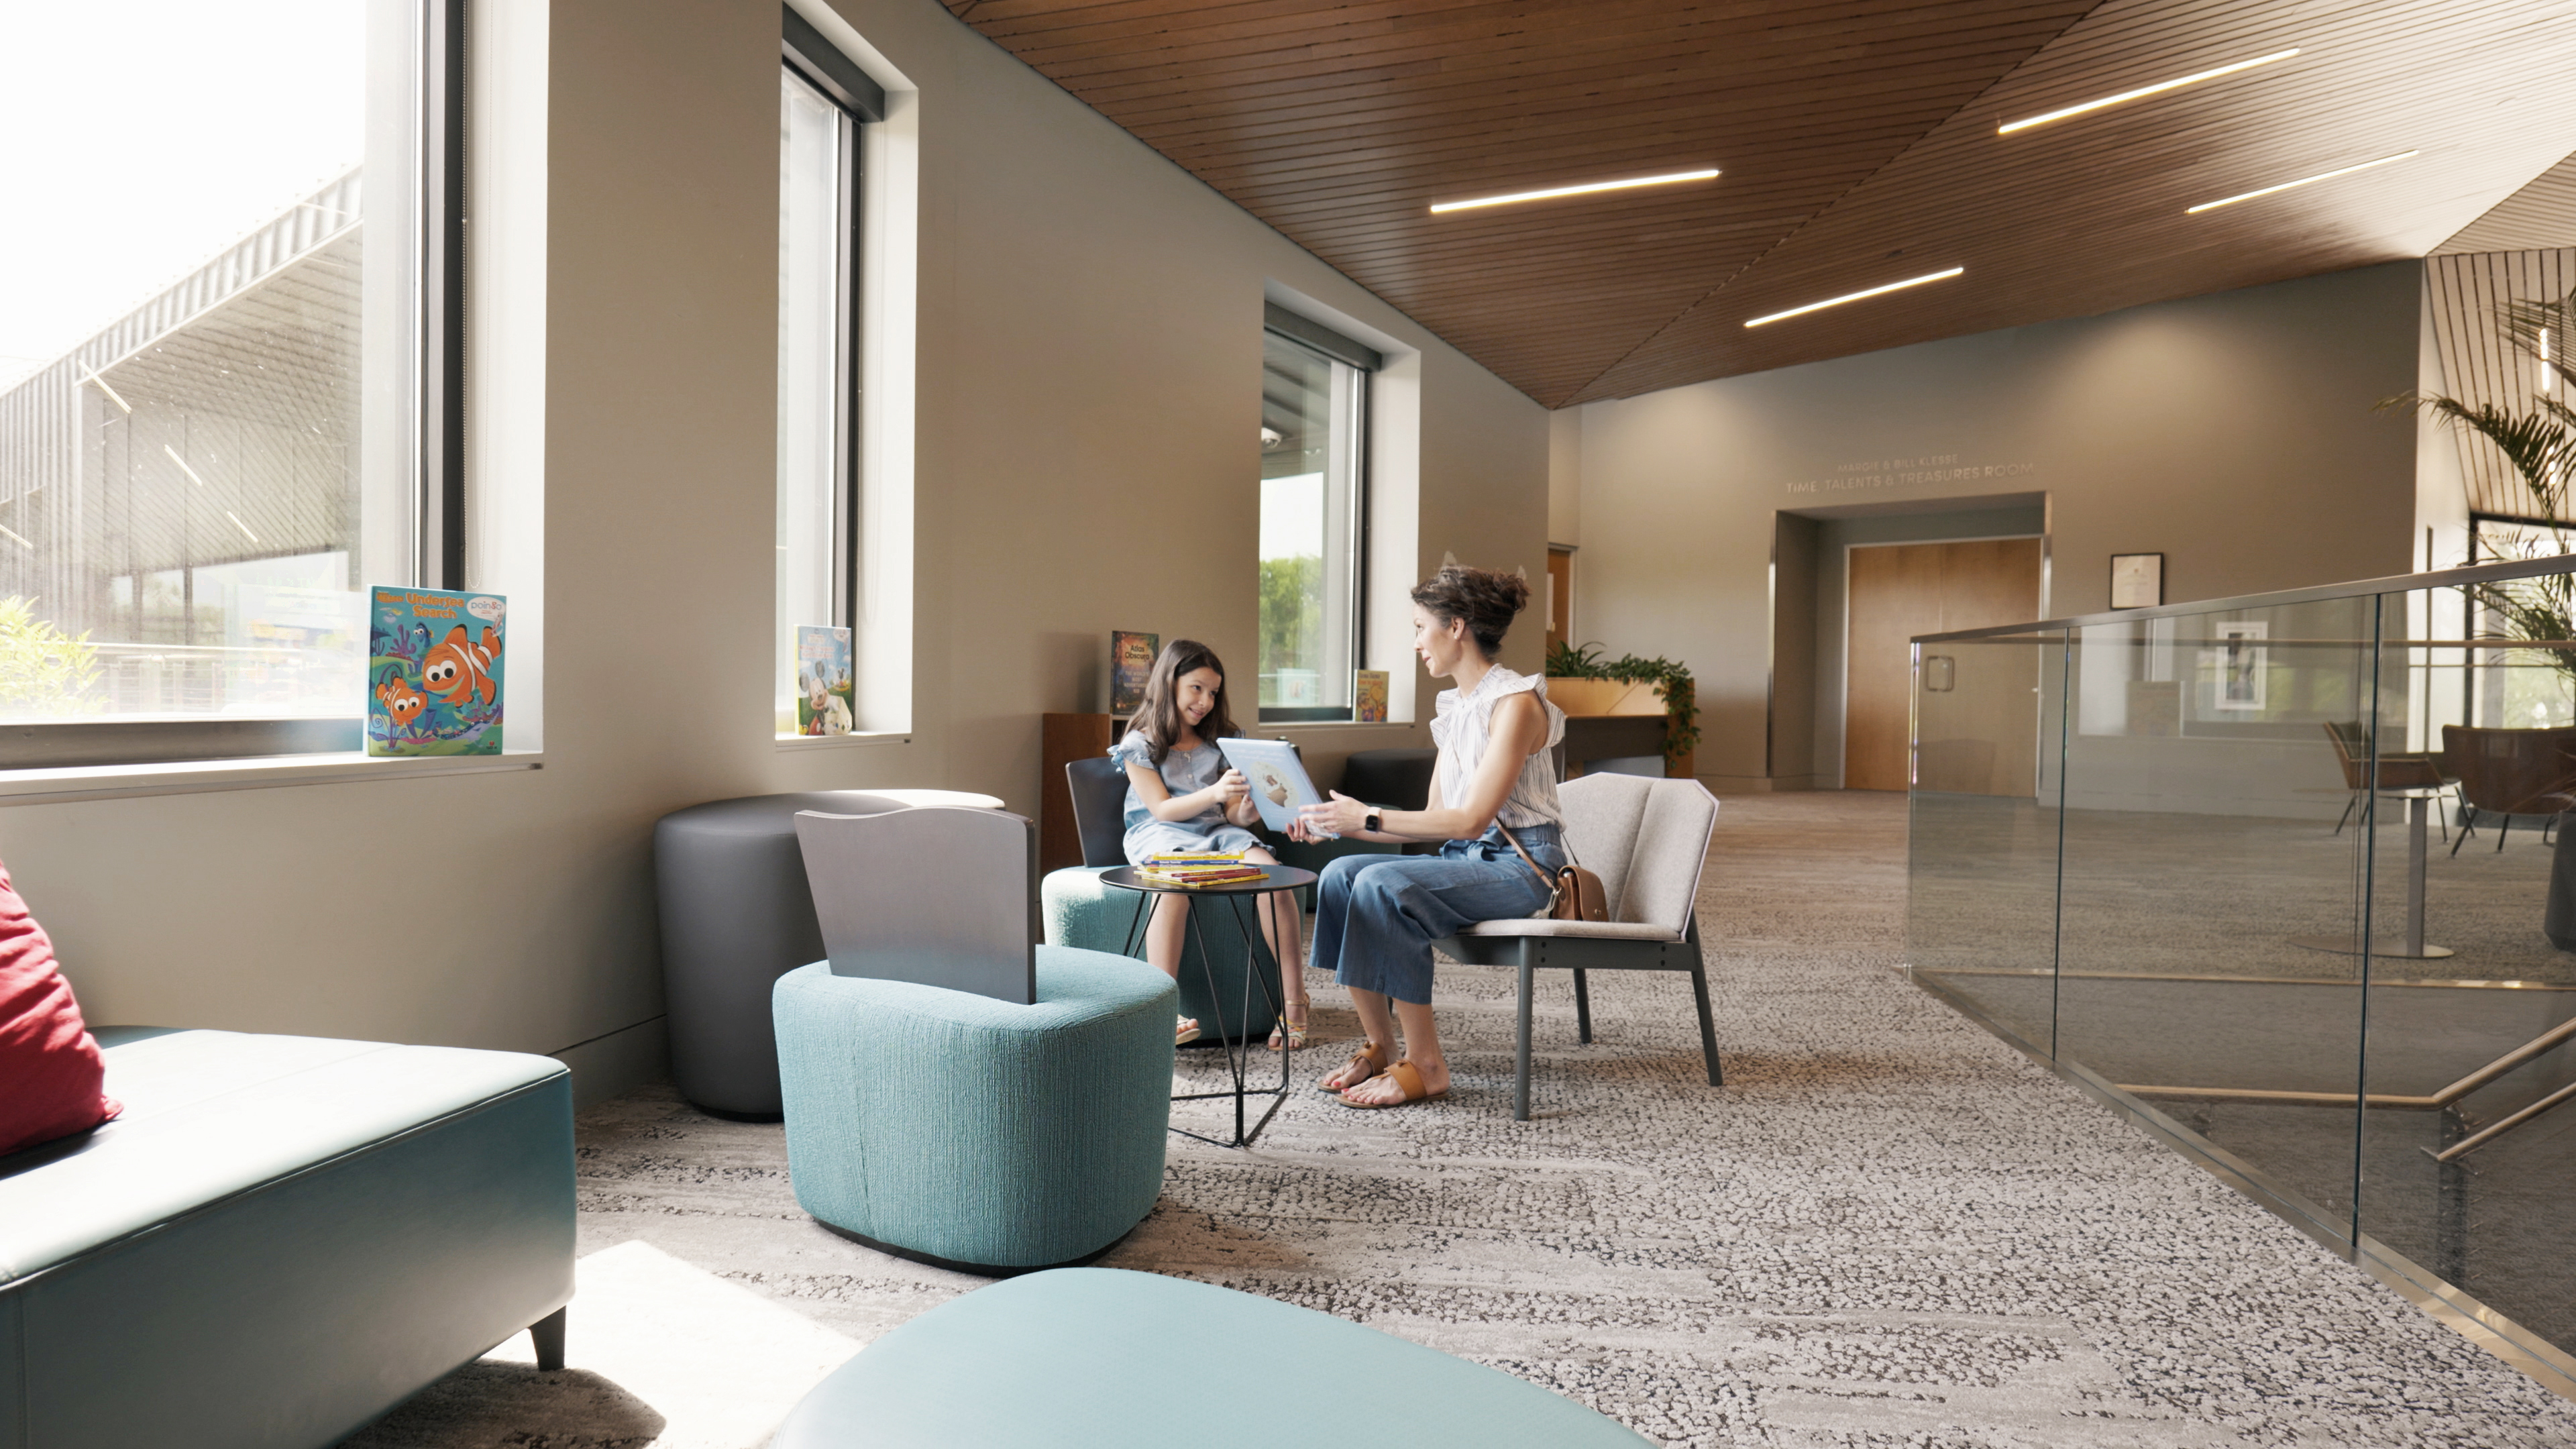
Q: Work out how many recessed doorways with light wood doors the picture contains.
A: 1